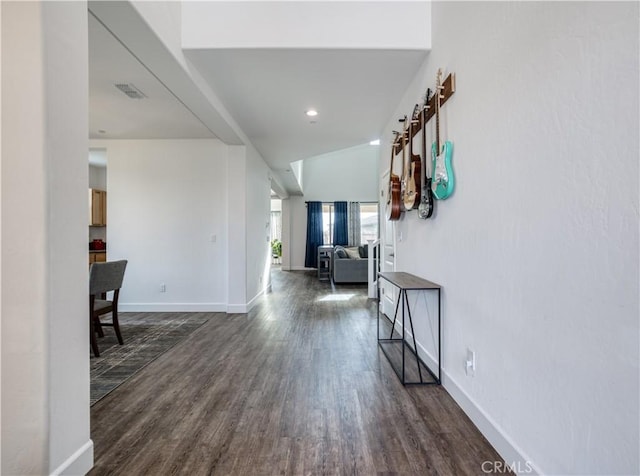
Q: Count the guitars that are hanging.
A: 5